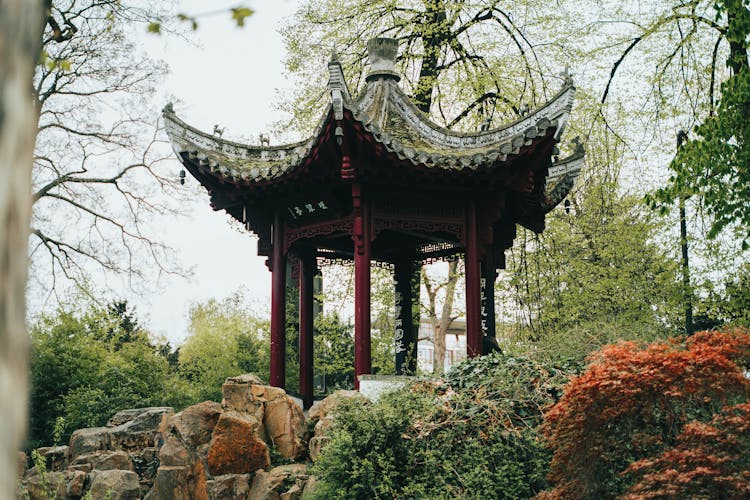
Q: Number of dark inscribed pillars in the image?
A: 2